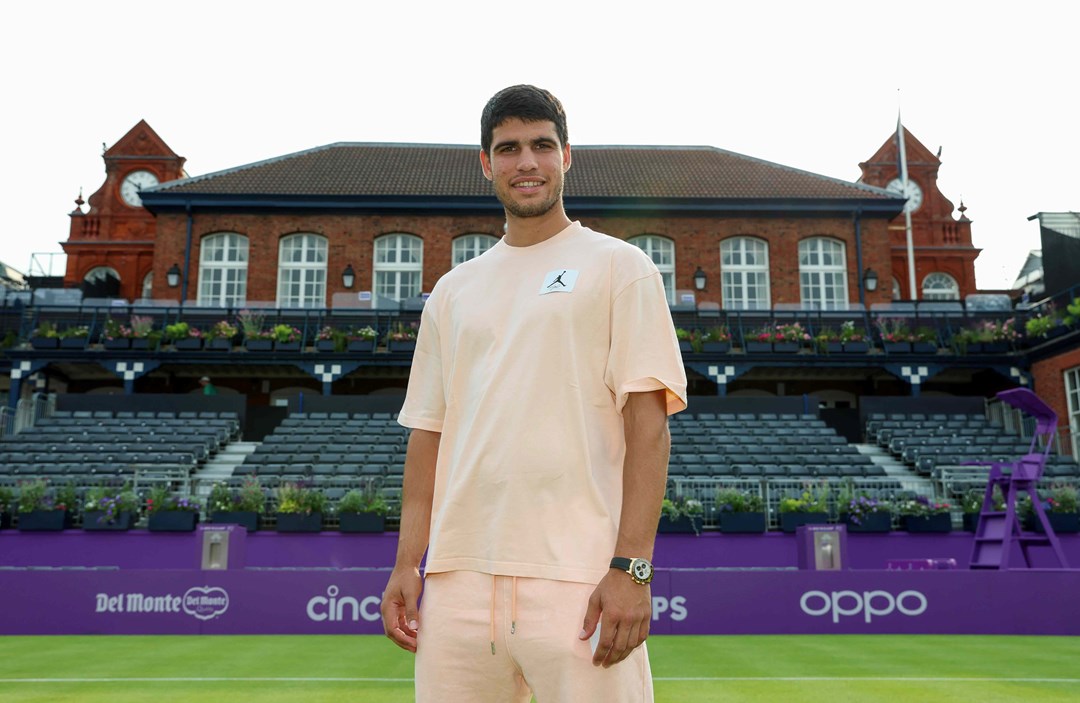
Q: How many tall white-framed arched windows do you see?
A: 7